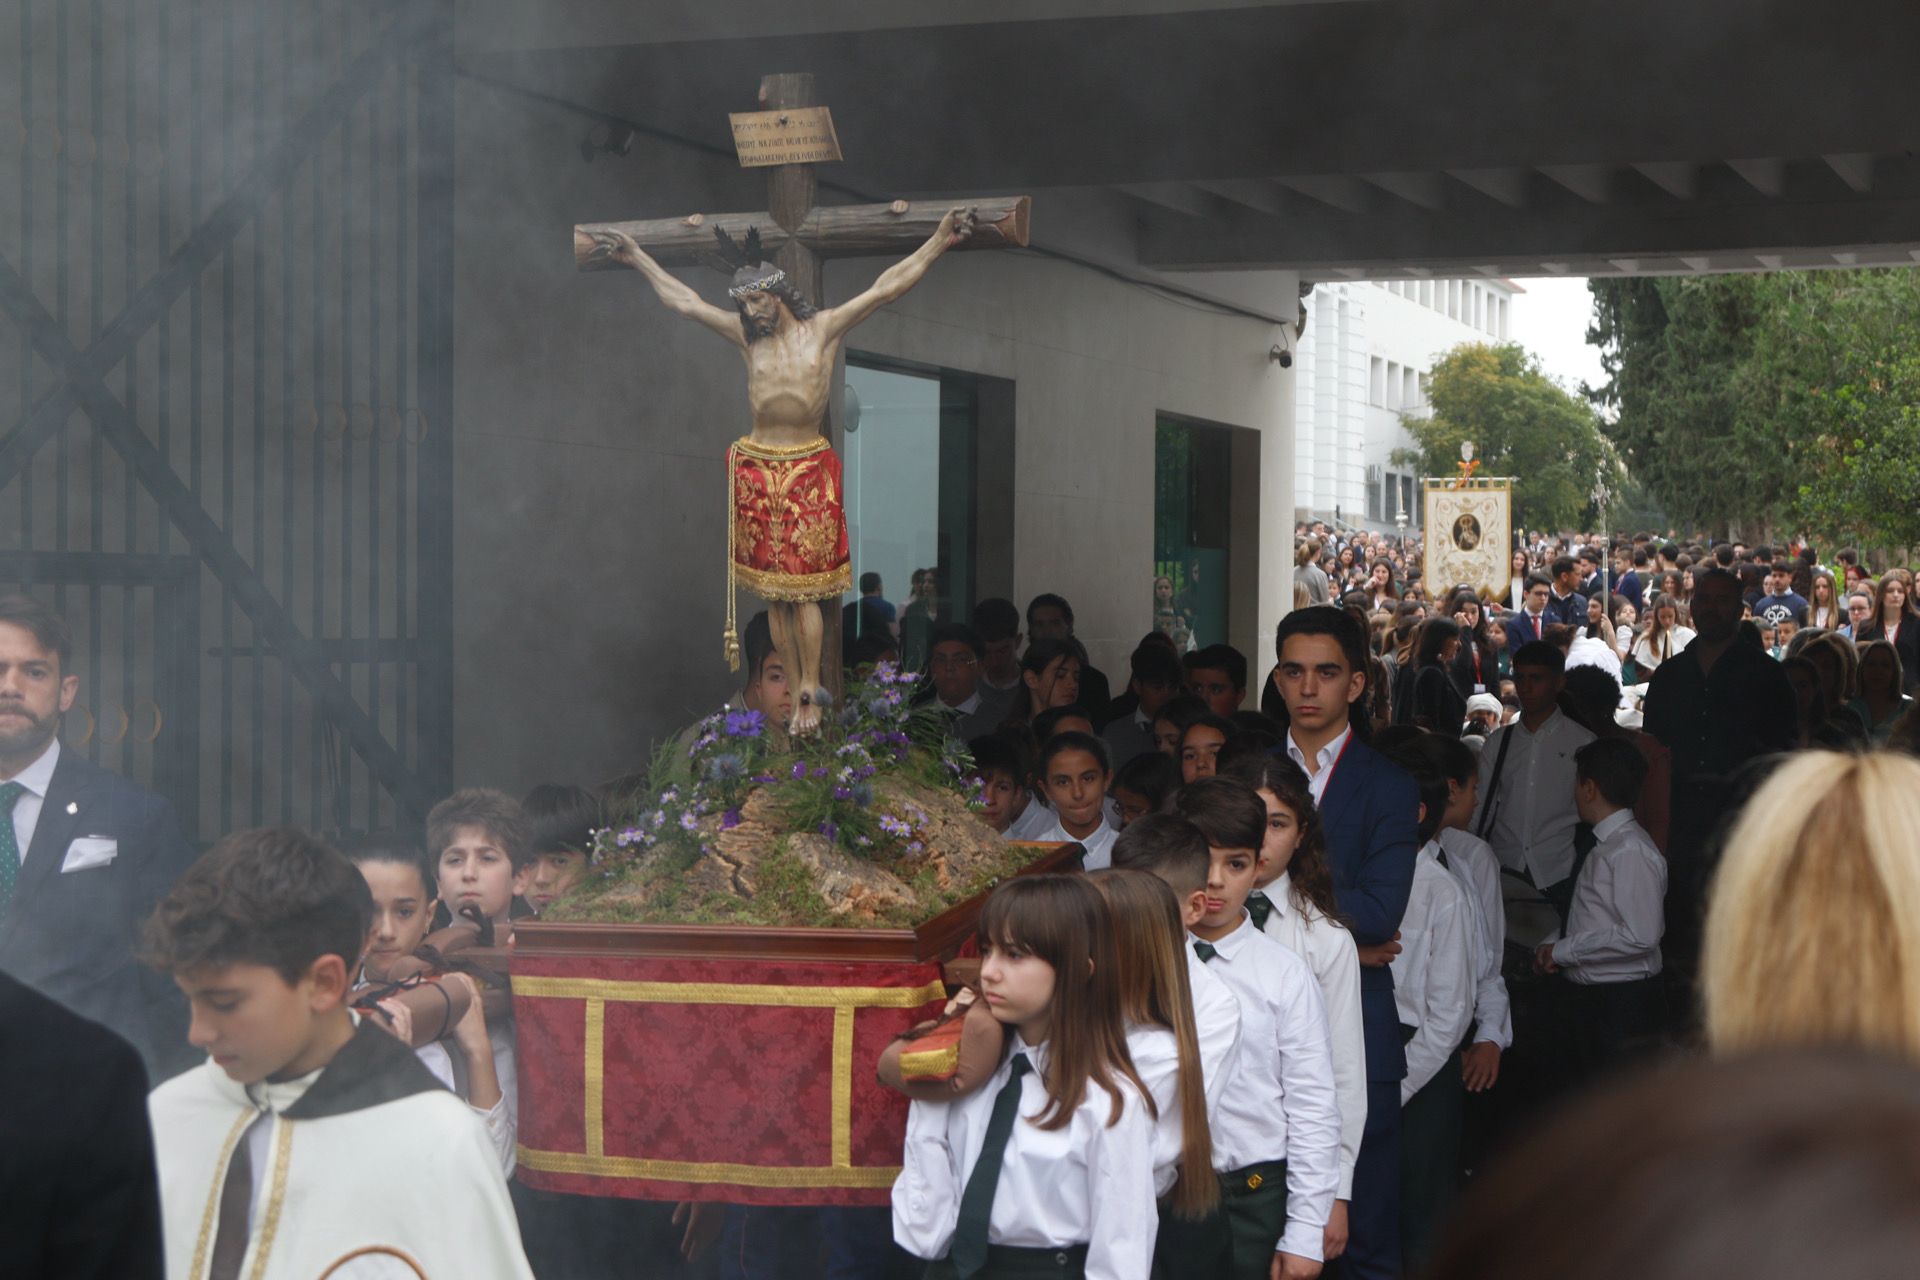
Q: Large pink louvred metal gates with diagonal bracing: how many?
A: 0